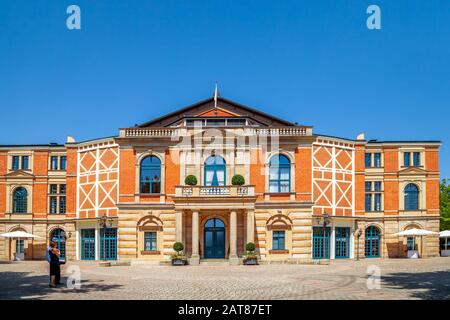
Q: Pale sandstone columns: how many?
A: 4